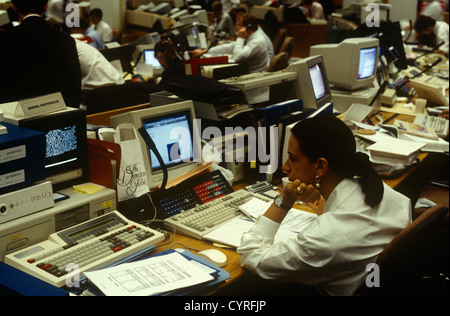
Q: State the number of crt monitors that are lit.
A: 5